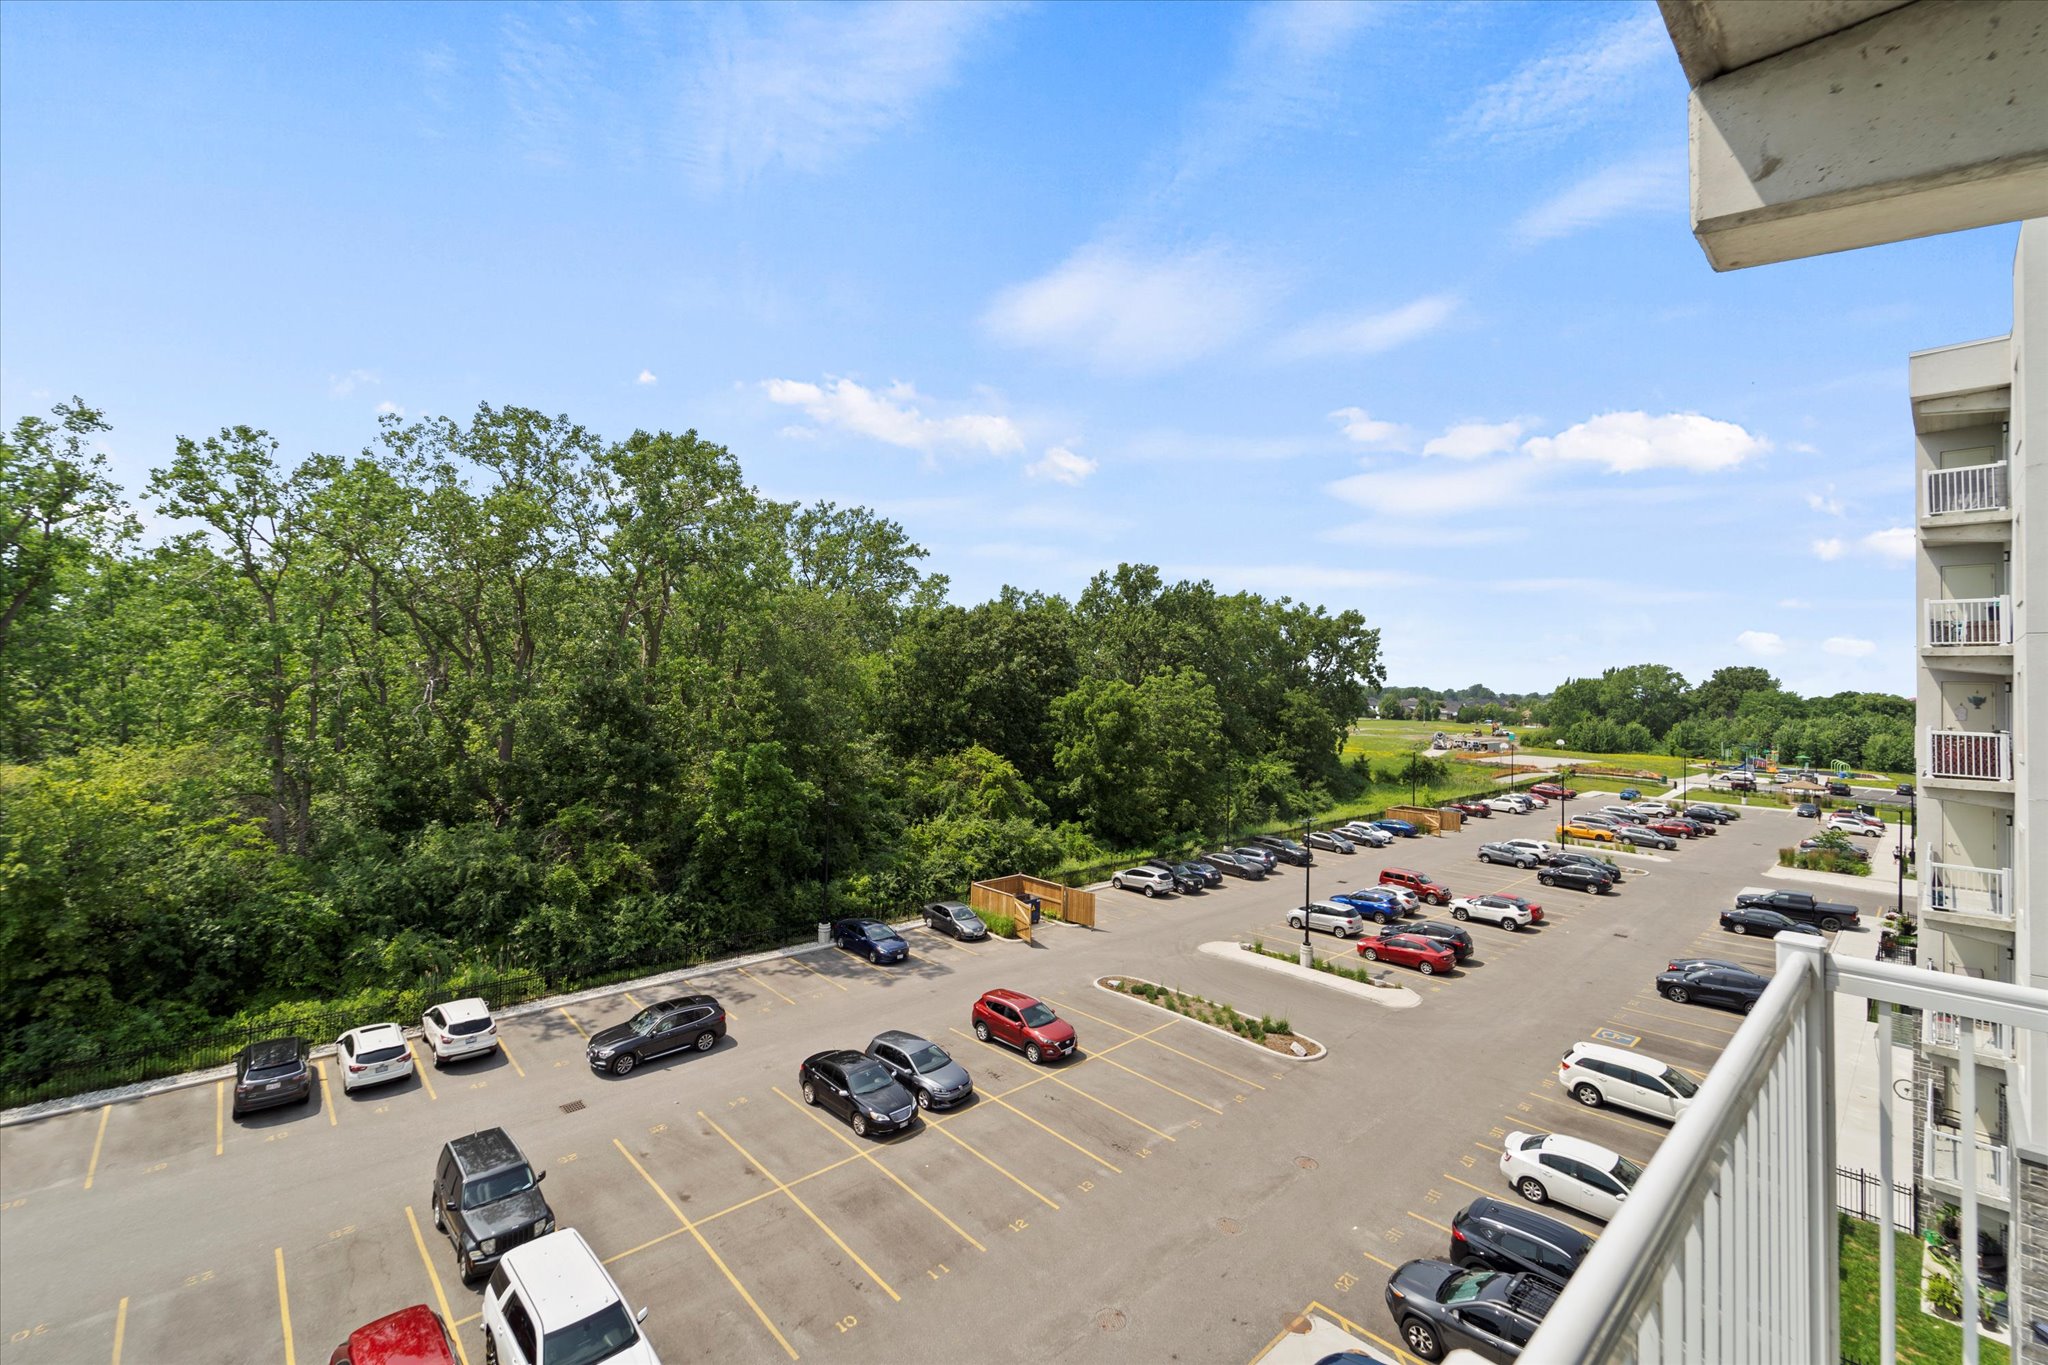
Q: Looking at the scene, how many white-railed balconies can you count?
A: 7